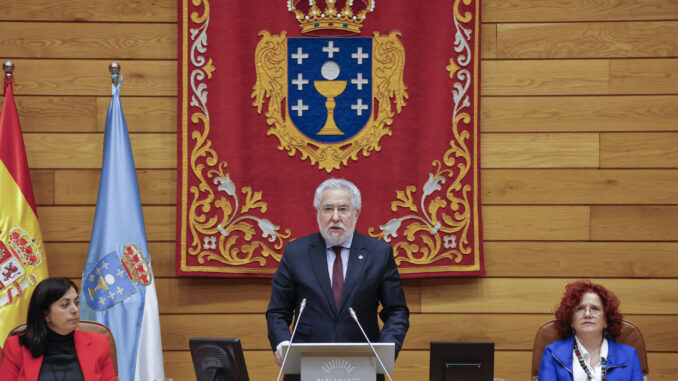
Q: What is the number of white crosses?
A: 14